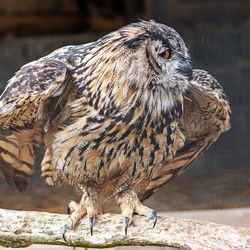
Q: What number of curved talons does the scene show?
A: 5